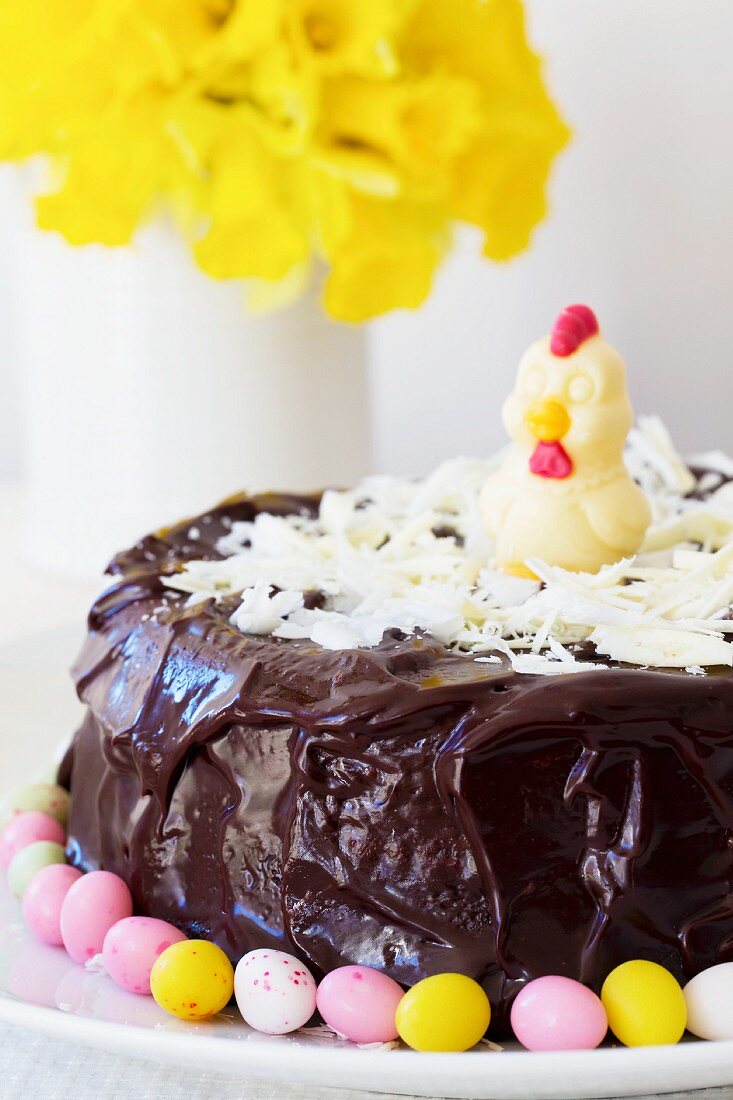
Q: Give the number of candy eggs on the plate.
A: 13